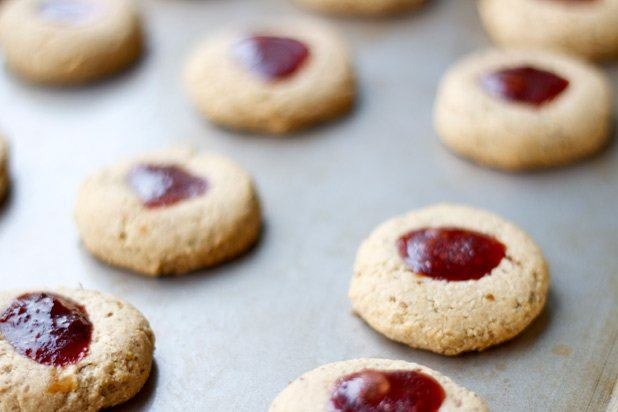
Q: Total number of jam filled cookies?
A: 8